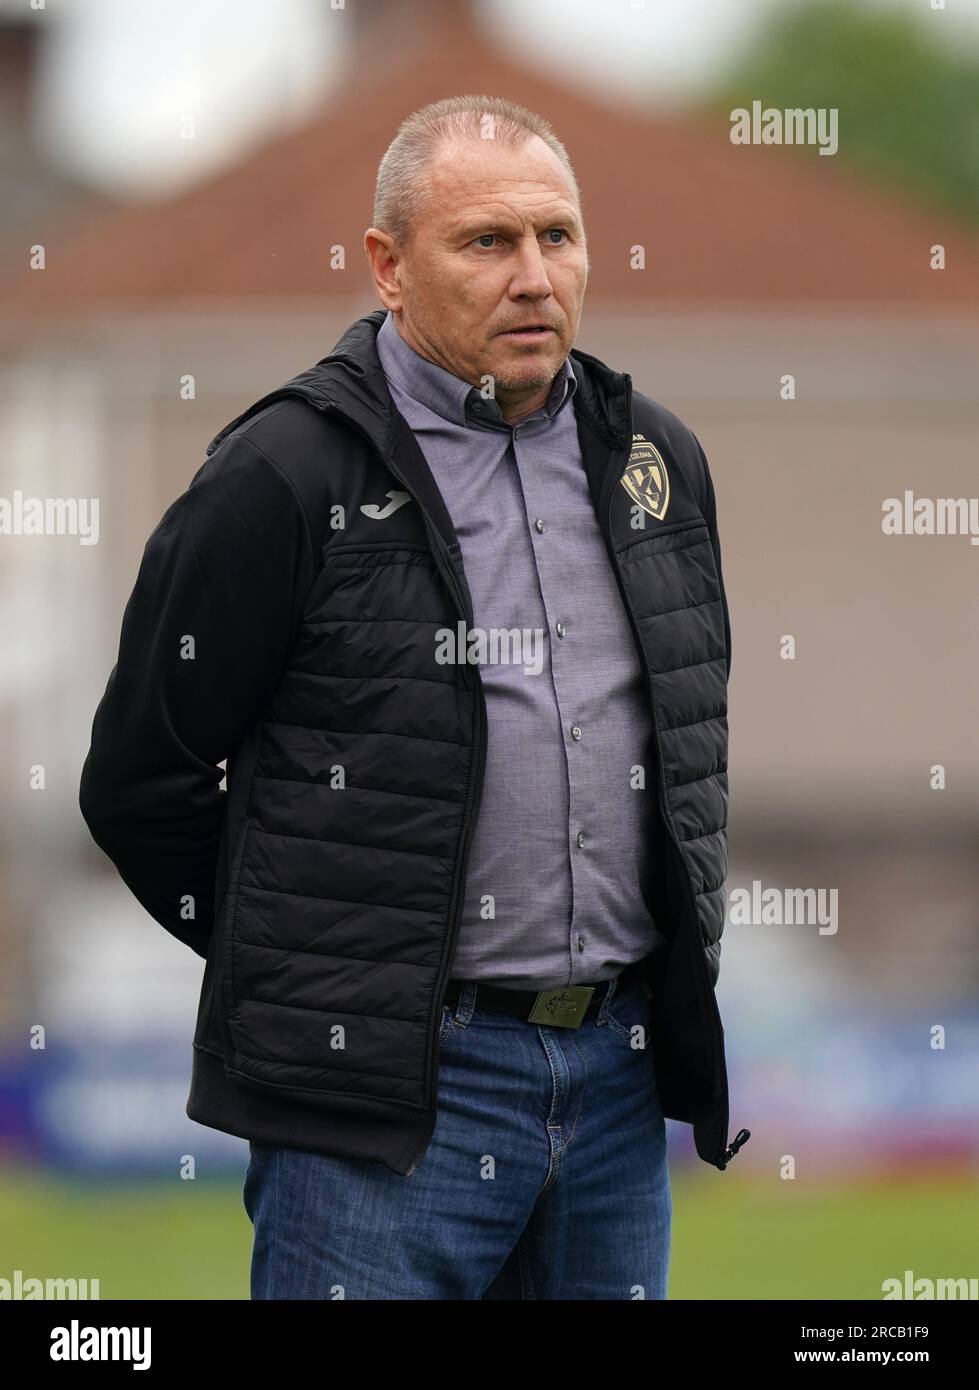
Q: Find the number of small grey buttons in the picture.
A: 5